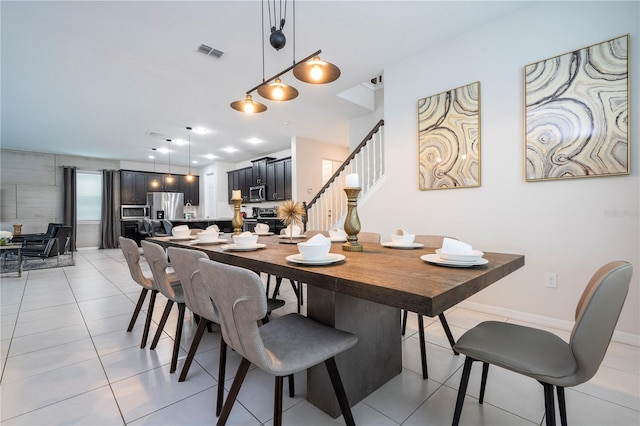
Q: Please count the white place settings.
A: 10